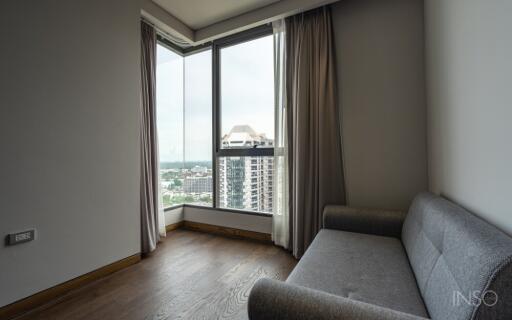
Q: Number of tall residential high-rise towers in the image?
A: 1